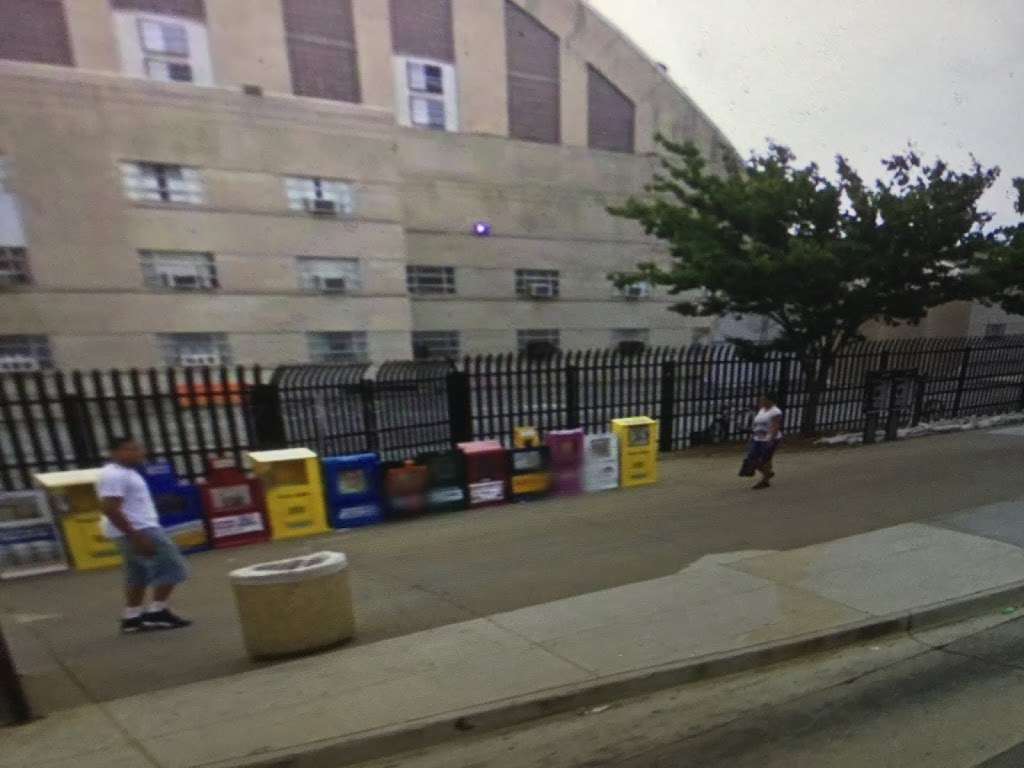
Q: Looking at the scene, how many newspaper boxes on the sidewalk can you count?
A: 13